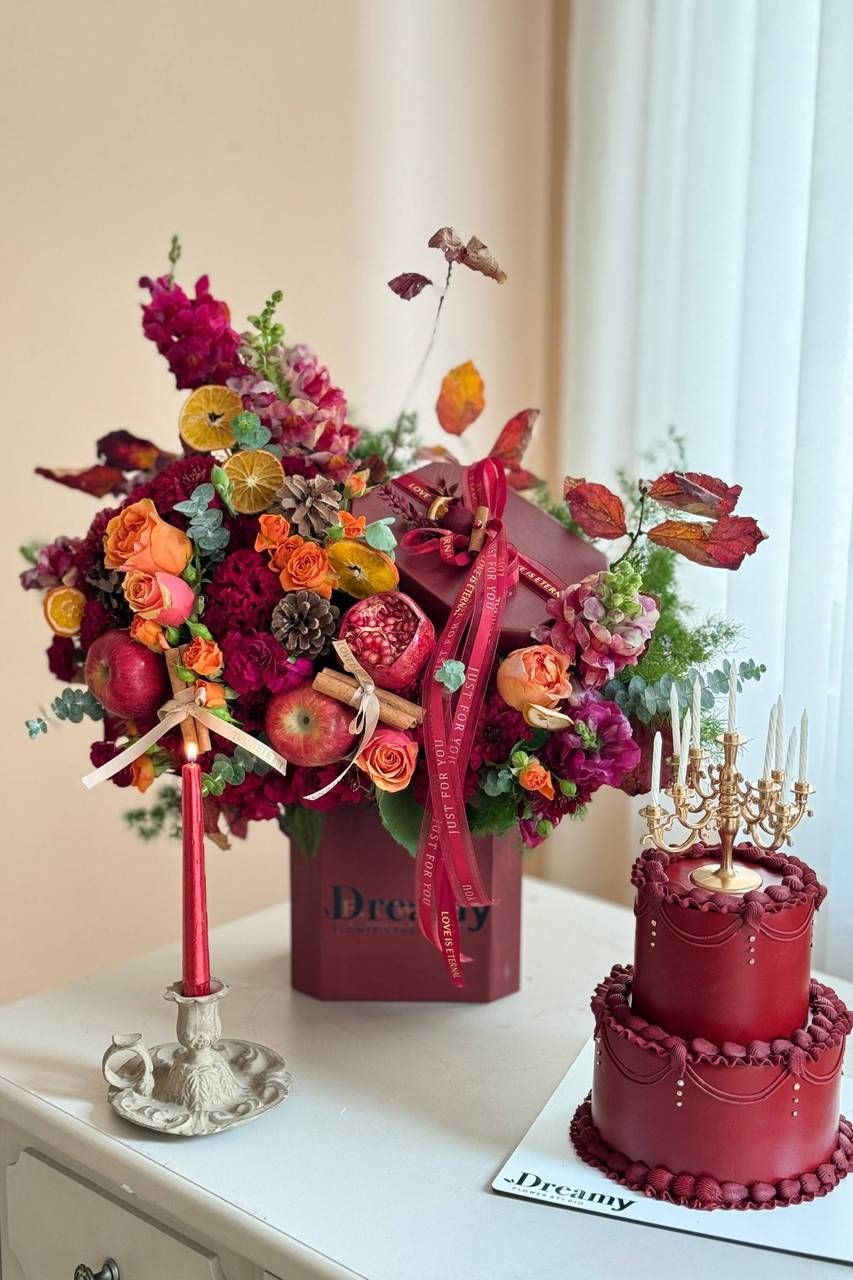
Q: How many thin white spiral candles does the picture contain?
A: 9